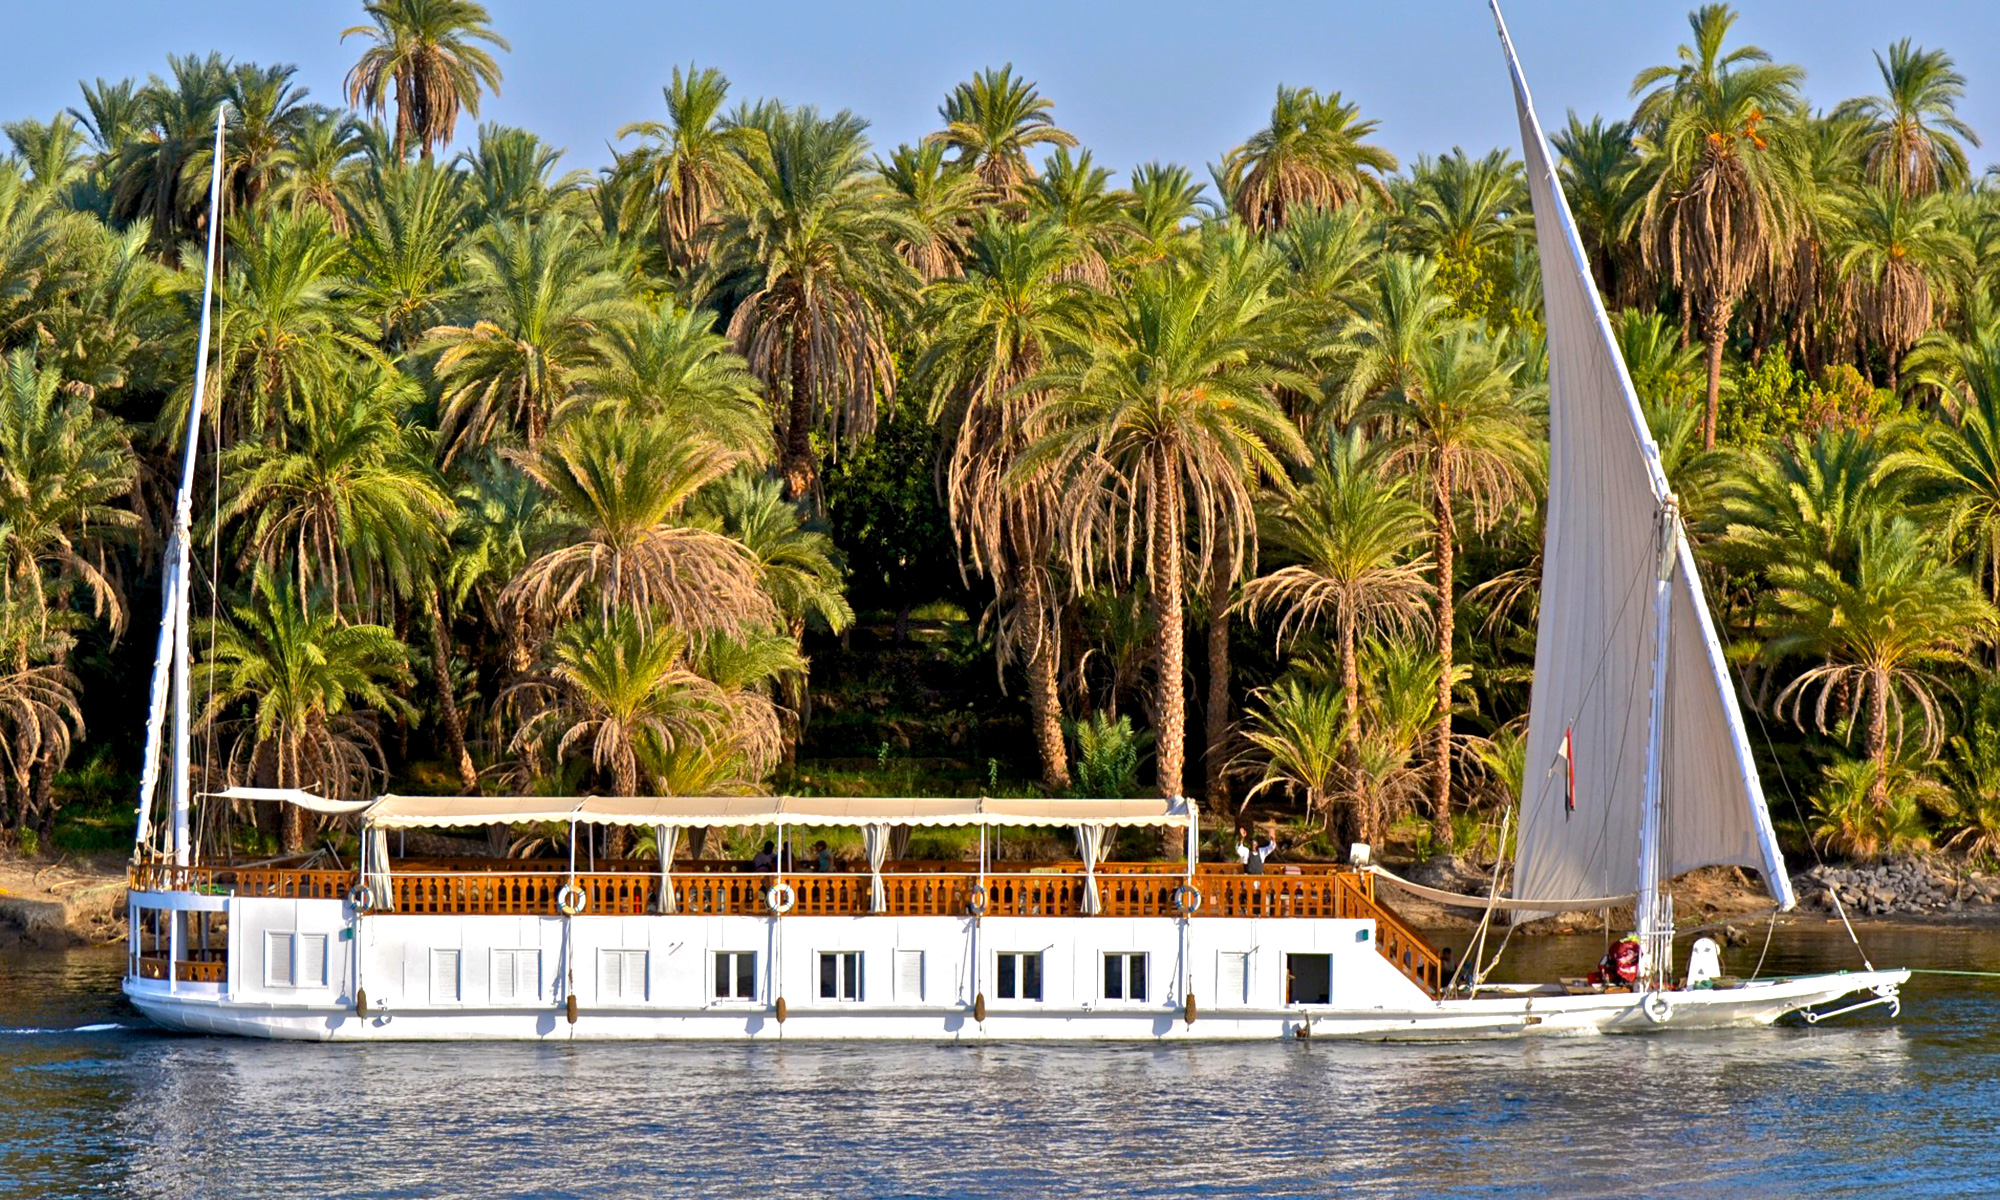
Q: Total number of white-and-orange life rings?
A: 5